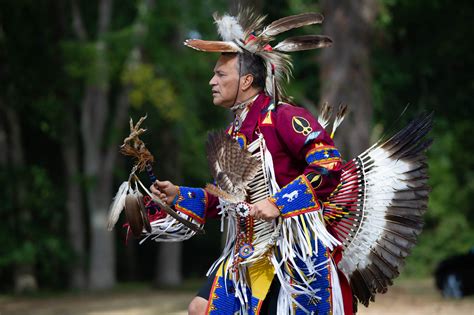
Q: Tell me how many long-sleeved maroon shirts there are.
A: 1